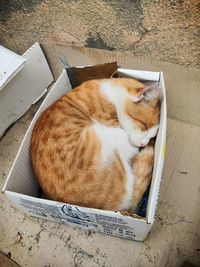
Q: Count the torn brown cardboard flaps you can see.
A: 1